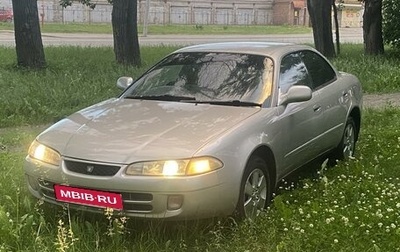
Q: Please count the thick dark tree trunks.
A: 4